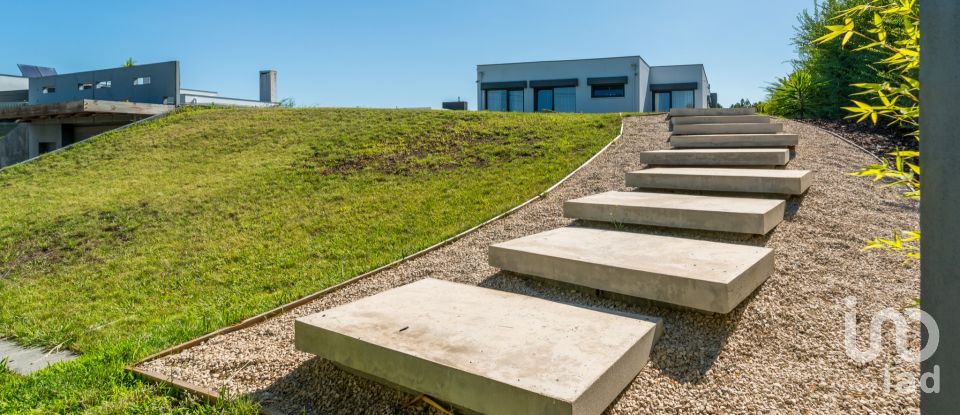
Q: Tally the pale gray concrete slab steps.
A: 9